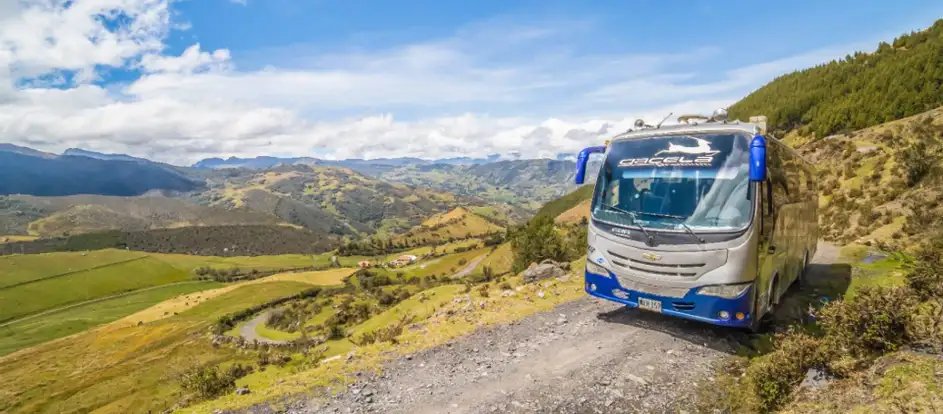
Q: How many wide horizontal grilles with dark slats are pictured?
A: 1